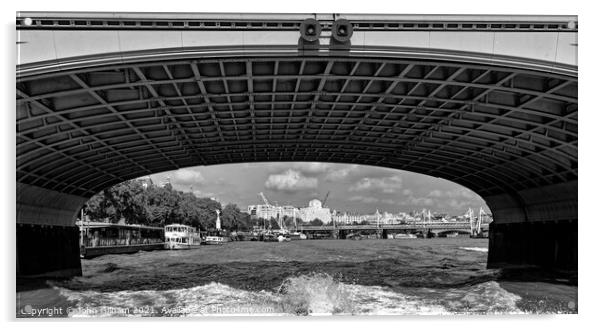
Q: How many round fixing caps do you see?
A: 4